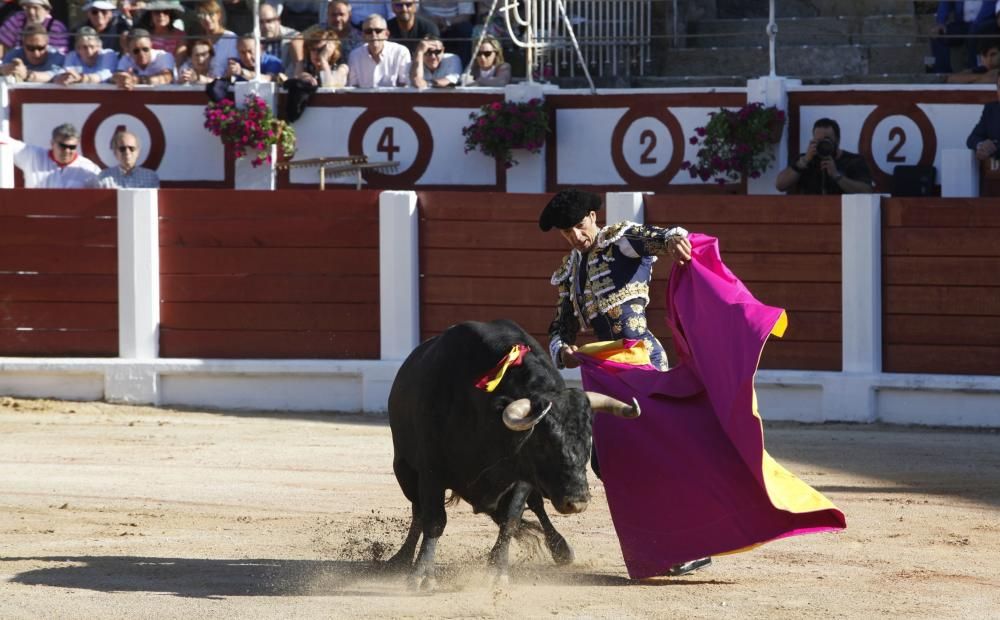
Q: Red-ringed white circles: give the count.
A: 4